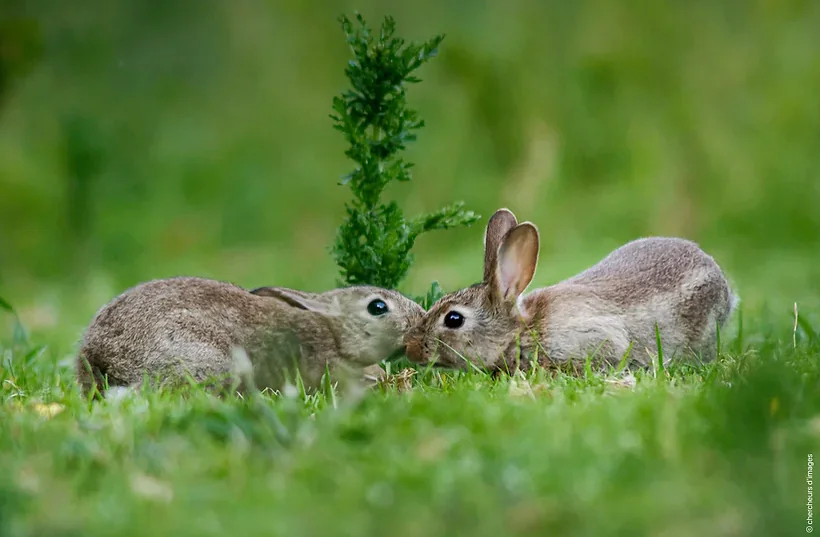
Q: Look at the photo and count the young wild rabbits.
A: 2